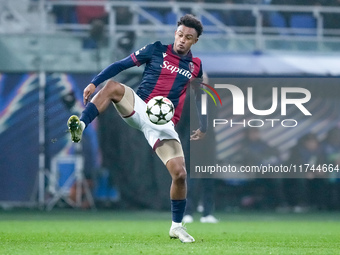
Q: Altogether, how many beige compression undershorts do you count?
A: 1